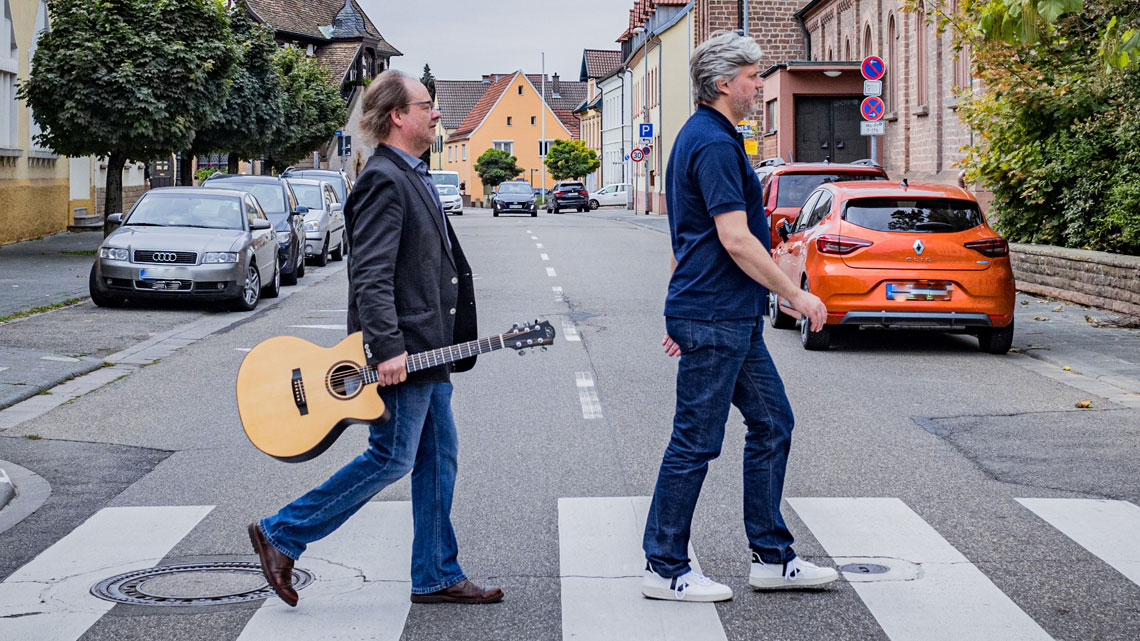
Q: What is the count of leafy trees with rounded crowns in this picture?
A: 5